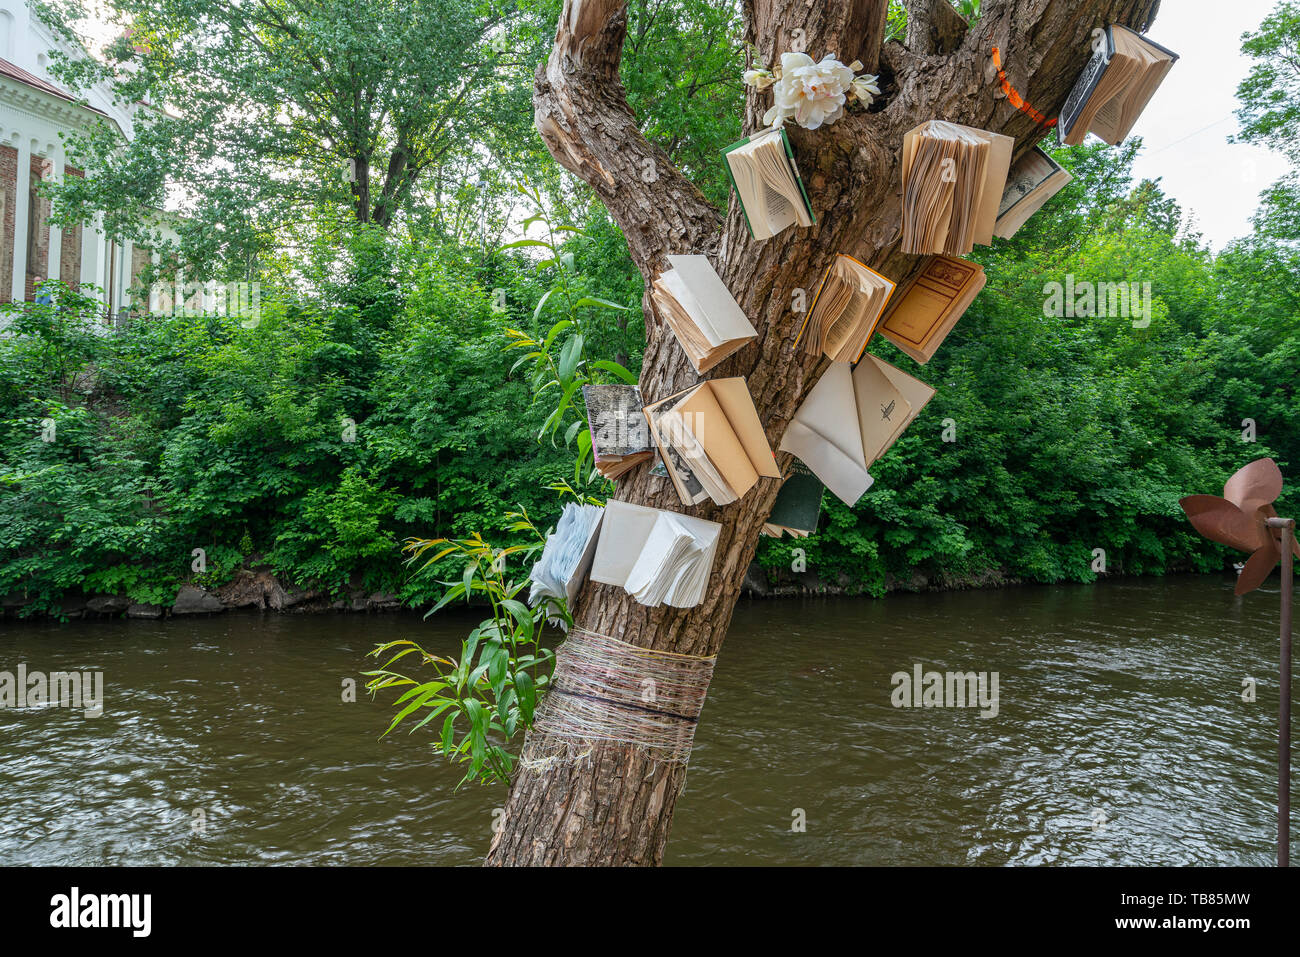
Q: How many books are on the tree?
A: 13